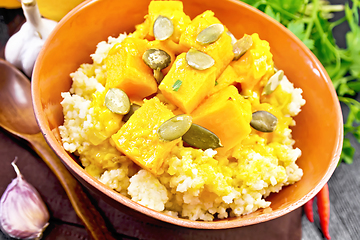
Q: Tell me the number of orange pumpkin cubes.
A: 7